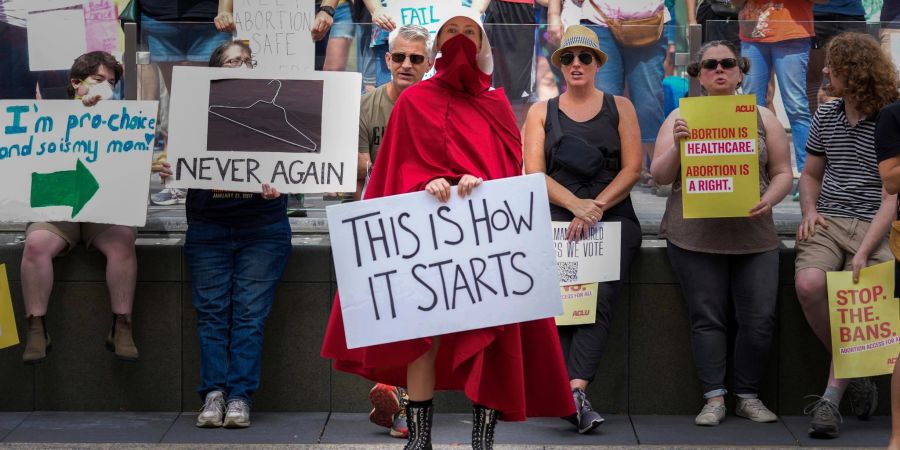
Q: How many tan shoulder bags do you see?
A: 1